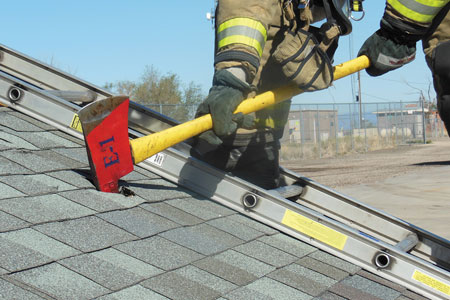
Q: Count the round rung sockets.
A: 3